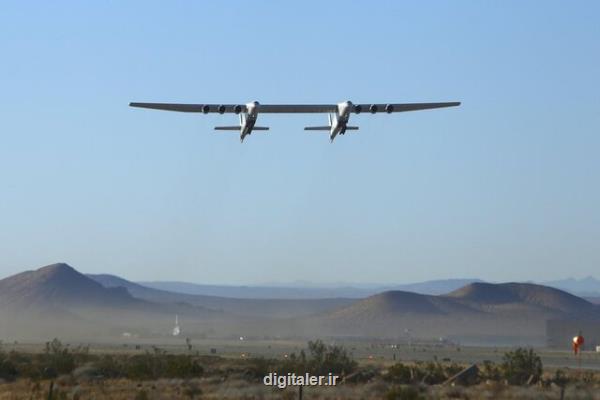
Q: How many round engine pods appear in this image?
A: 6